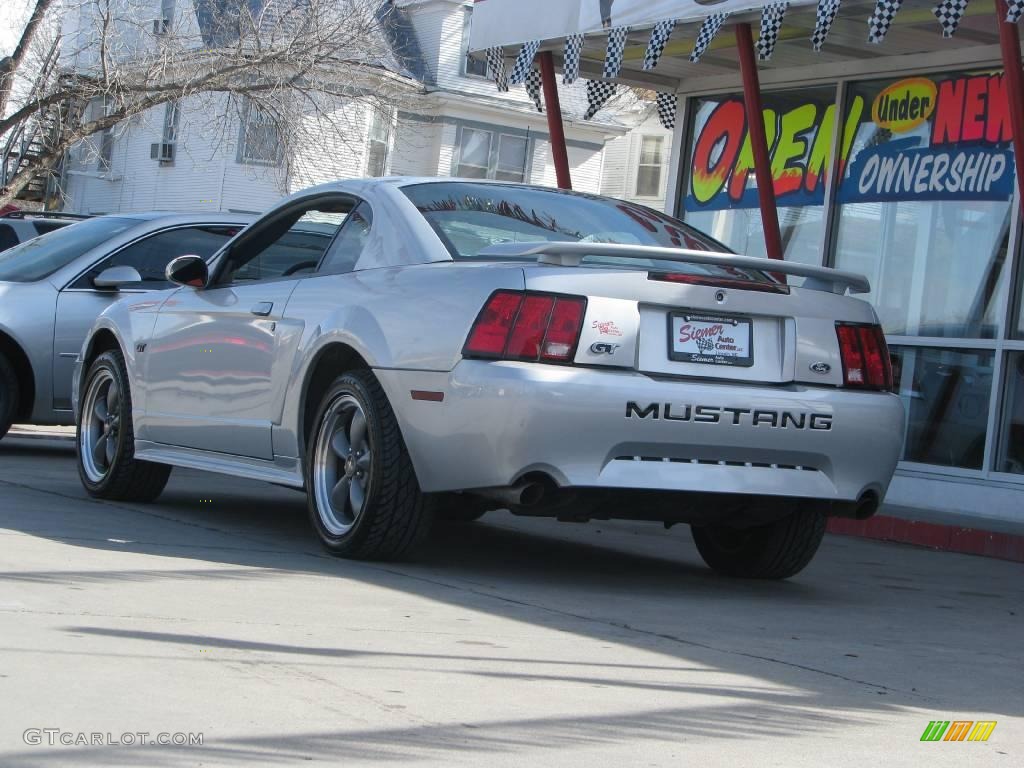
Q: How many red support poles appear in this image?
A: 3